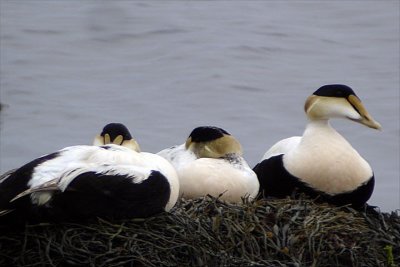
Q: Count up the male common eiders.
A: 3